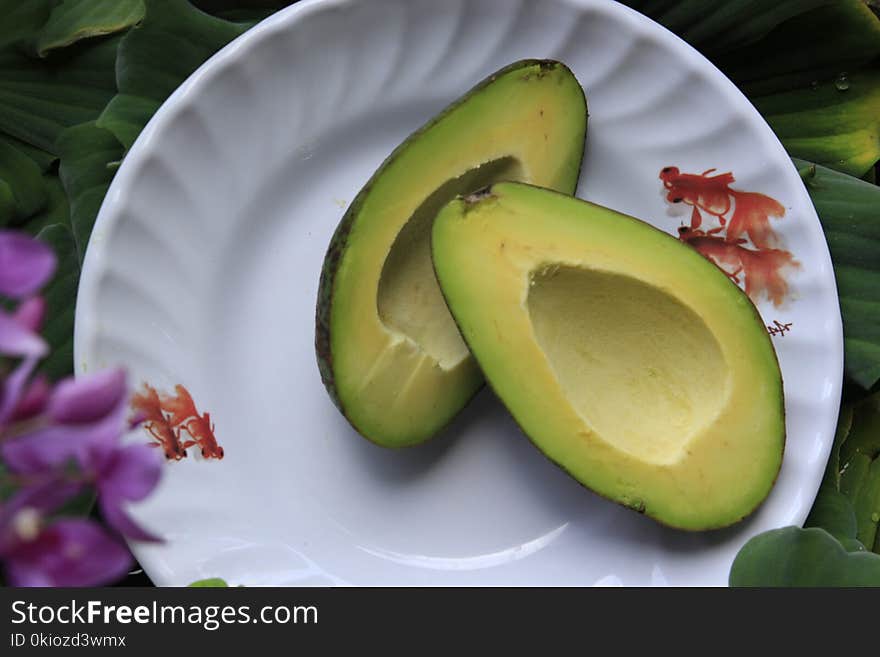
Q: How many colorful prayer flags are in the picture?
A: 0